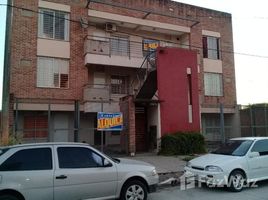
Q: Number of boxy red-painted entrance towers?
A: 1